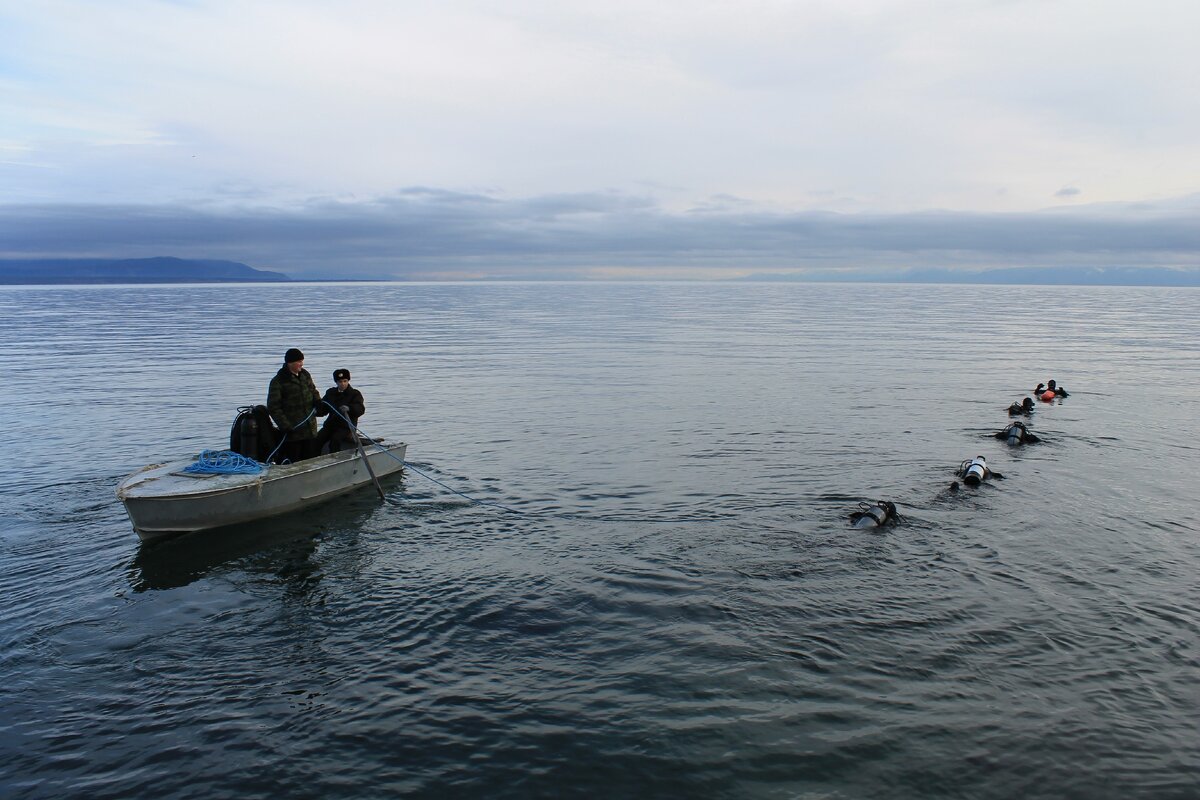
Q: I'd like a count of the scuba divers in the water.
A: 5